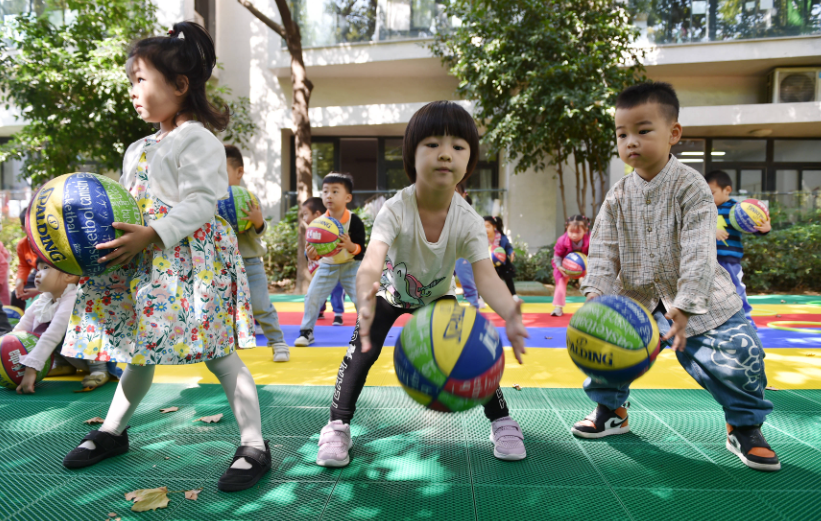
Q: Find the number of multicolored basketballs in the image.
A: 11